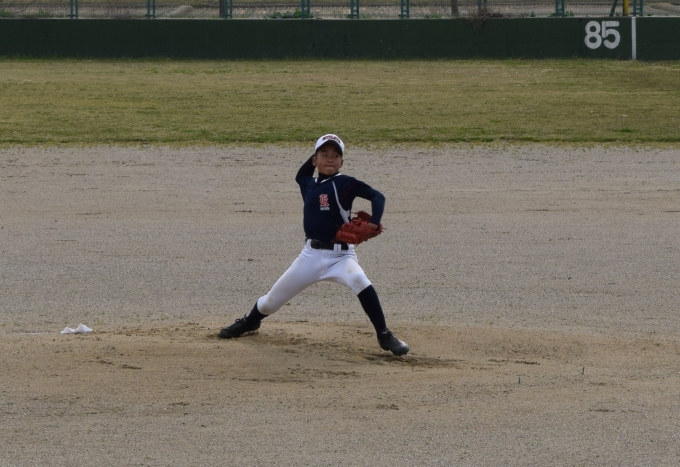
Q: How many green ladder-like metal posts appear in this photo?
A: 9